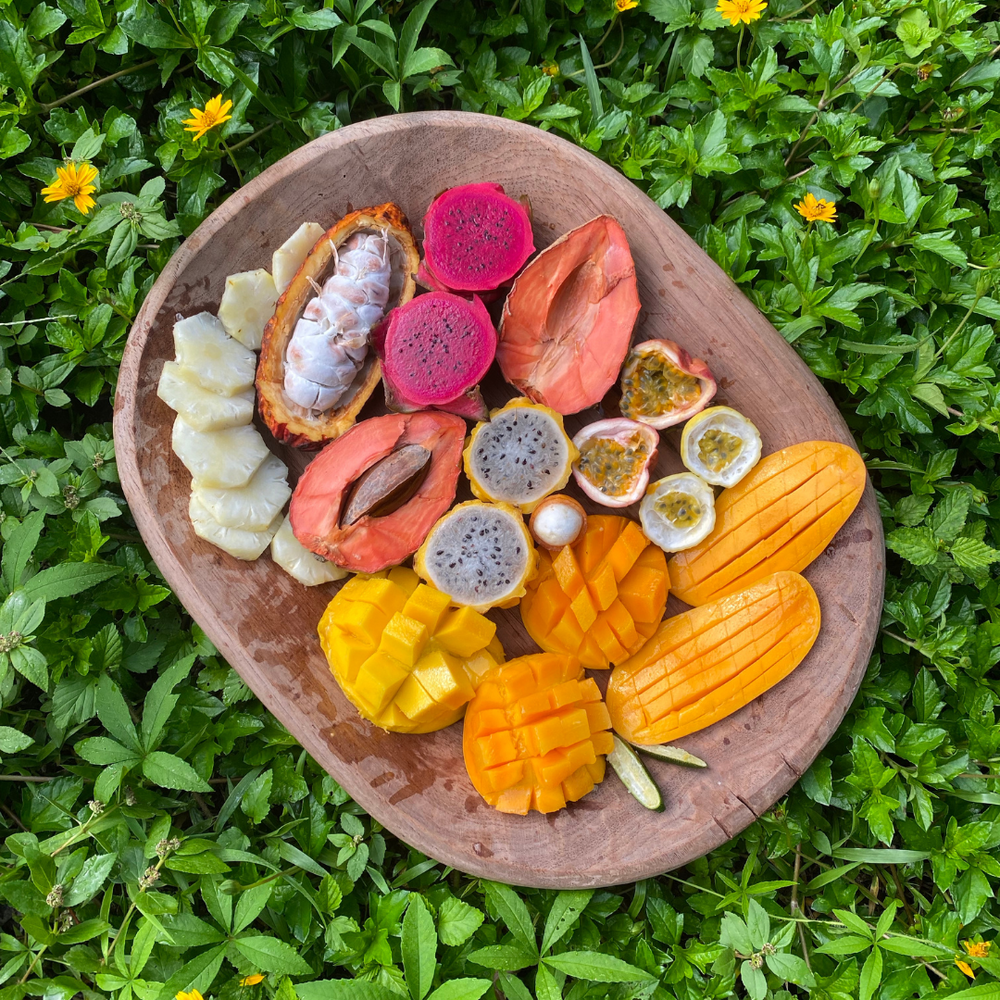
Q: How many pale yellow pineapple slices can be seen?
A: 8